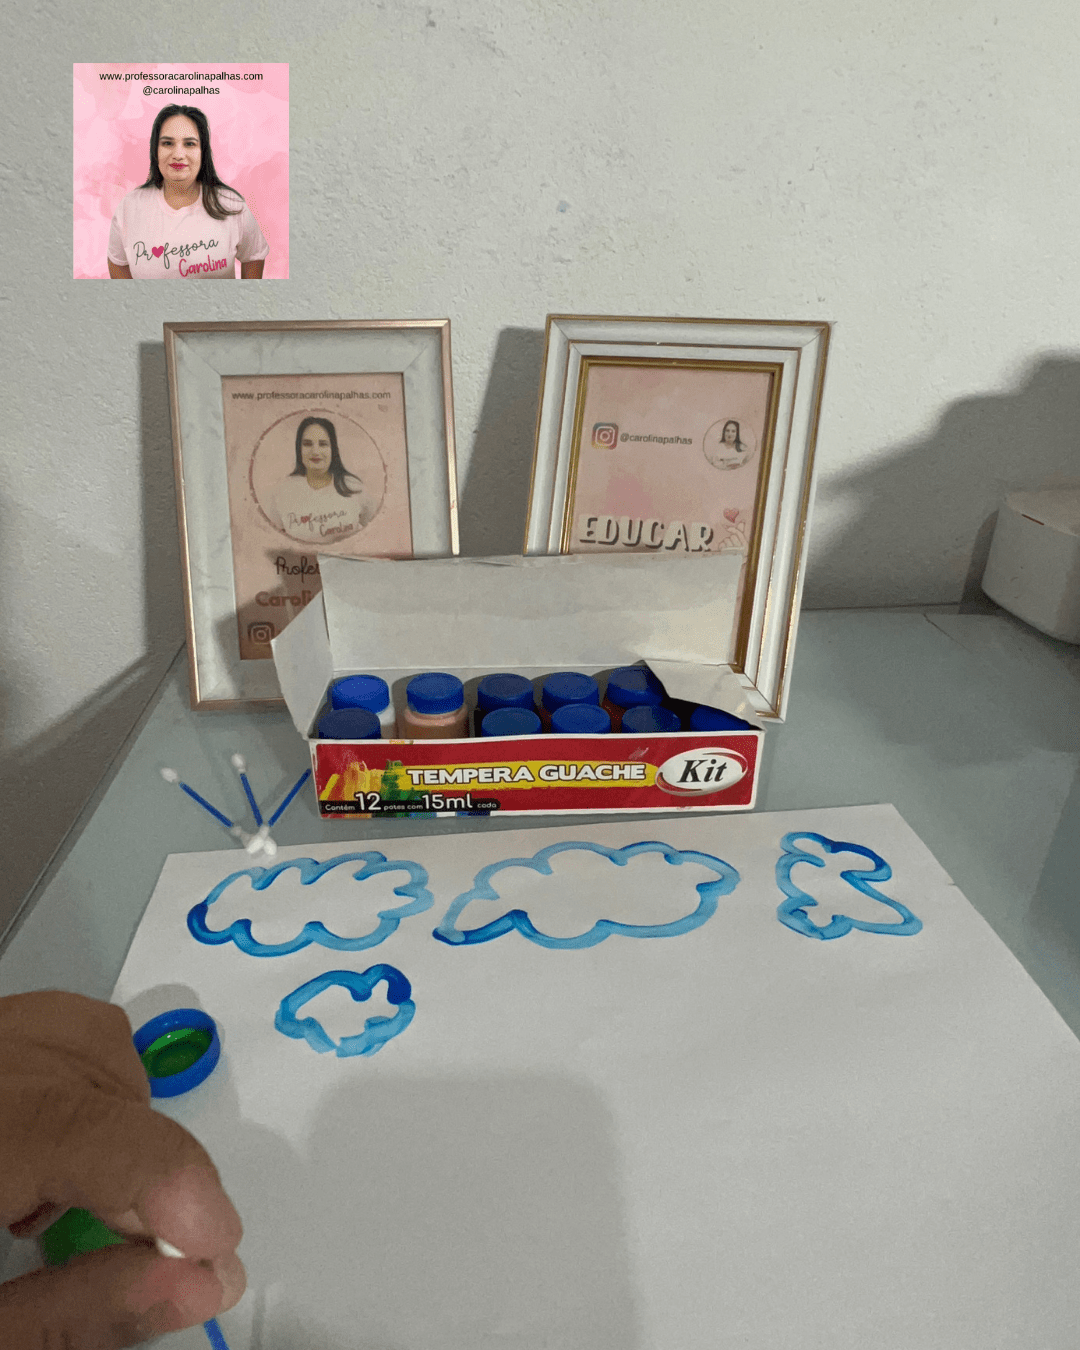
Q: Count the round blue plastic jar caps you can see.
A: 11